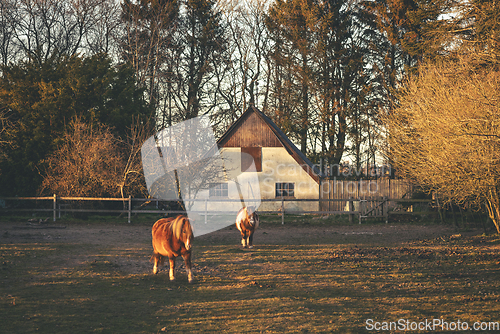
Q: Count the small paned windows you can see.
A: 2